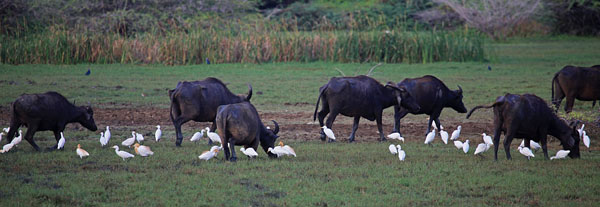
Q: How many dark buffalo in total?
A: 7